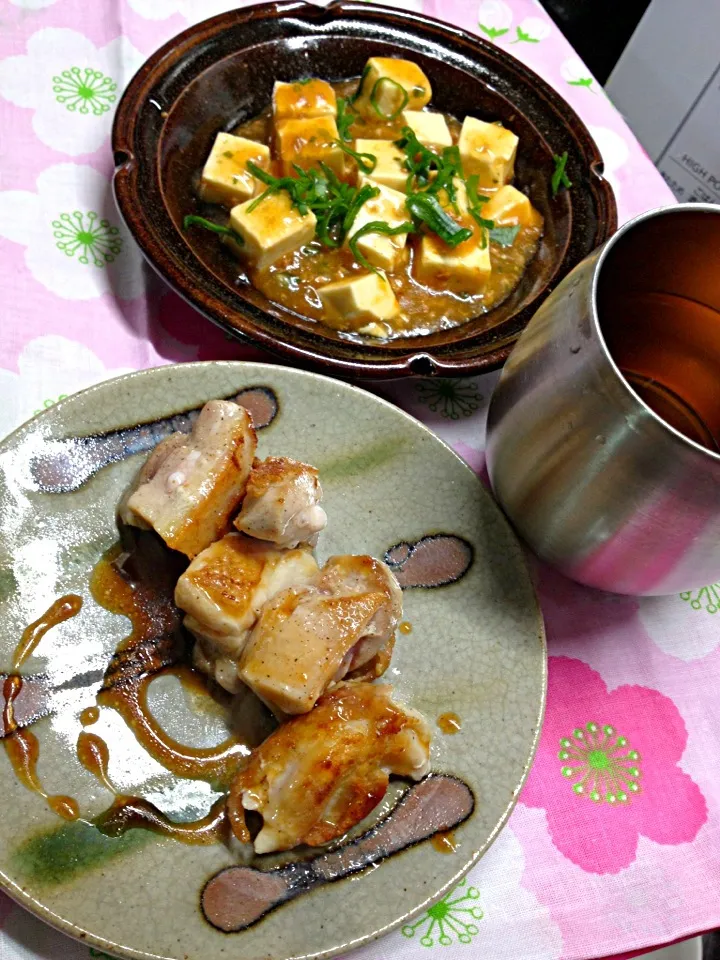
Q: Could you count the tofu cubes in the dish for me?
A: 13